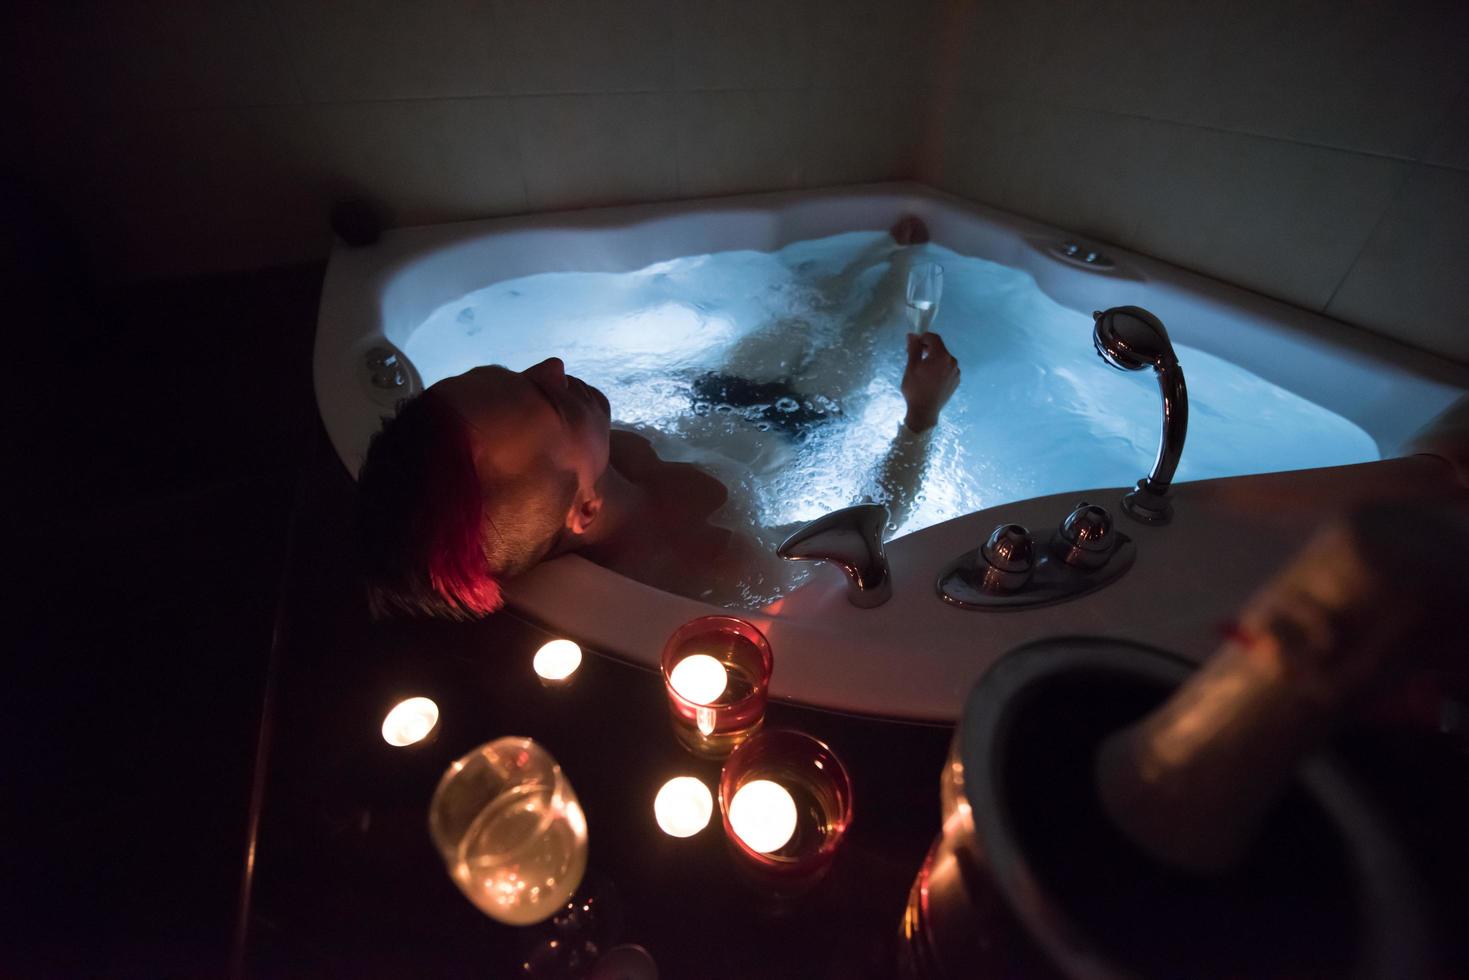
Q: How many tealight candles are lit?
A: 5